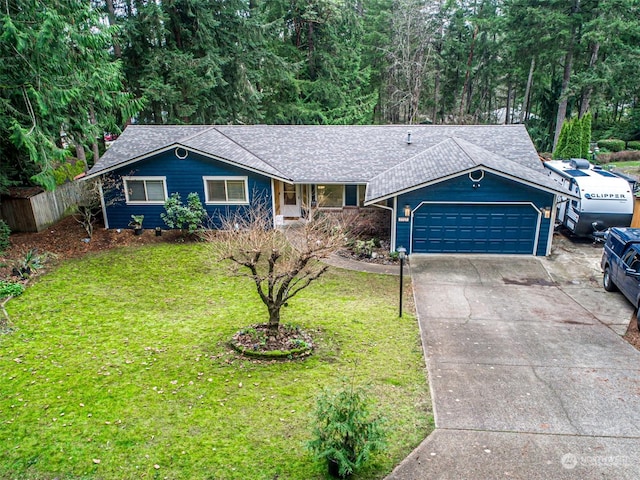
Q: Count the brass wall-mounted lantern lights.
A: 2